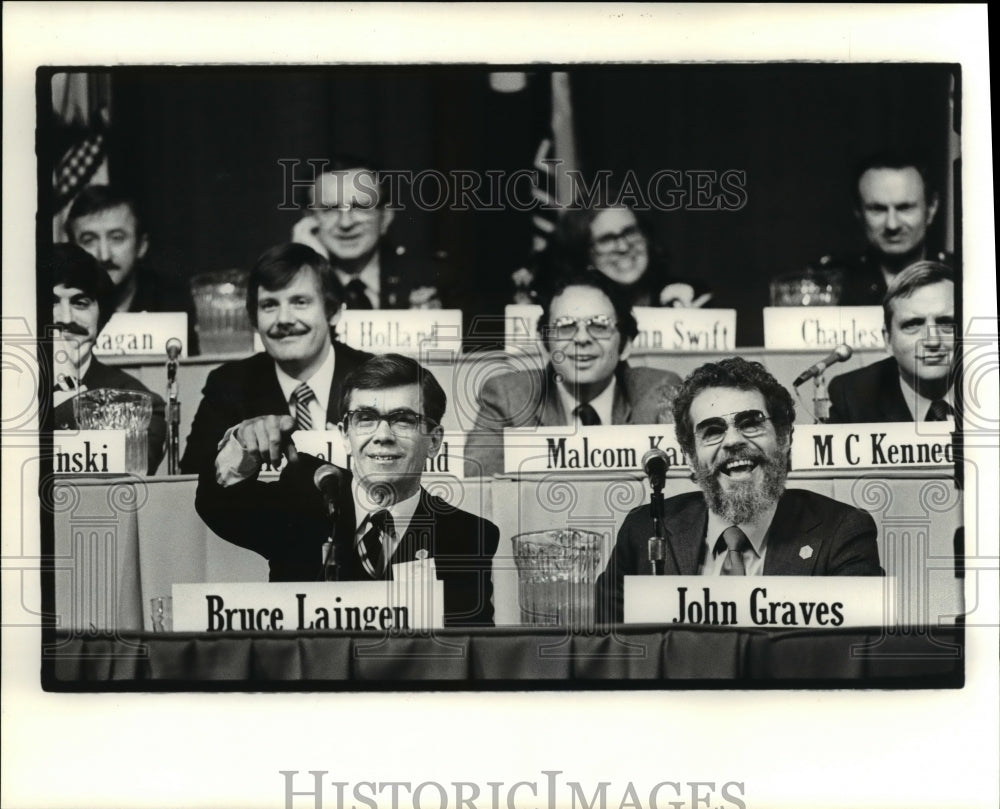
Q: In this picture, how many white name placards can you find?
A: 10